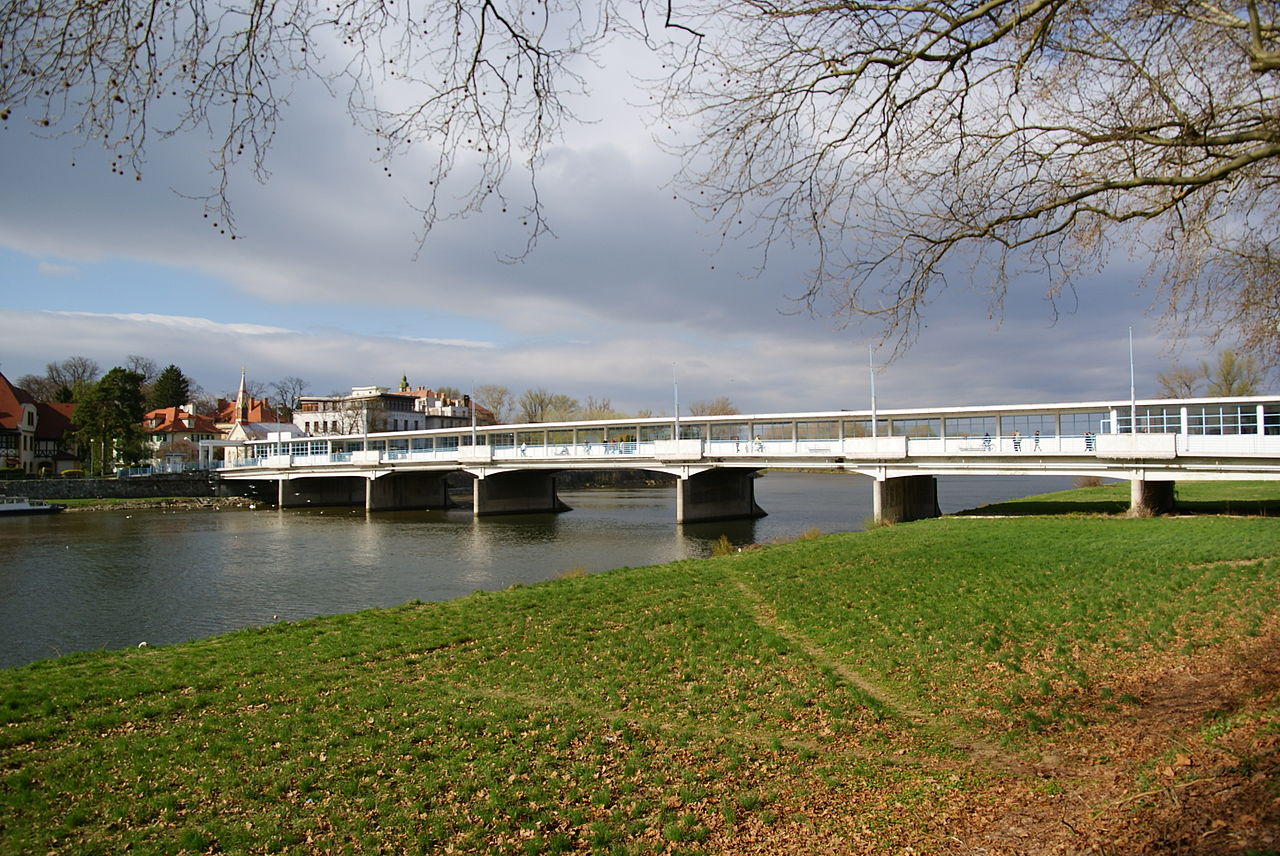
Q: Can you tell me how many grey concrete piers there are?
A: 6